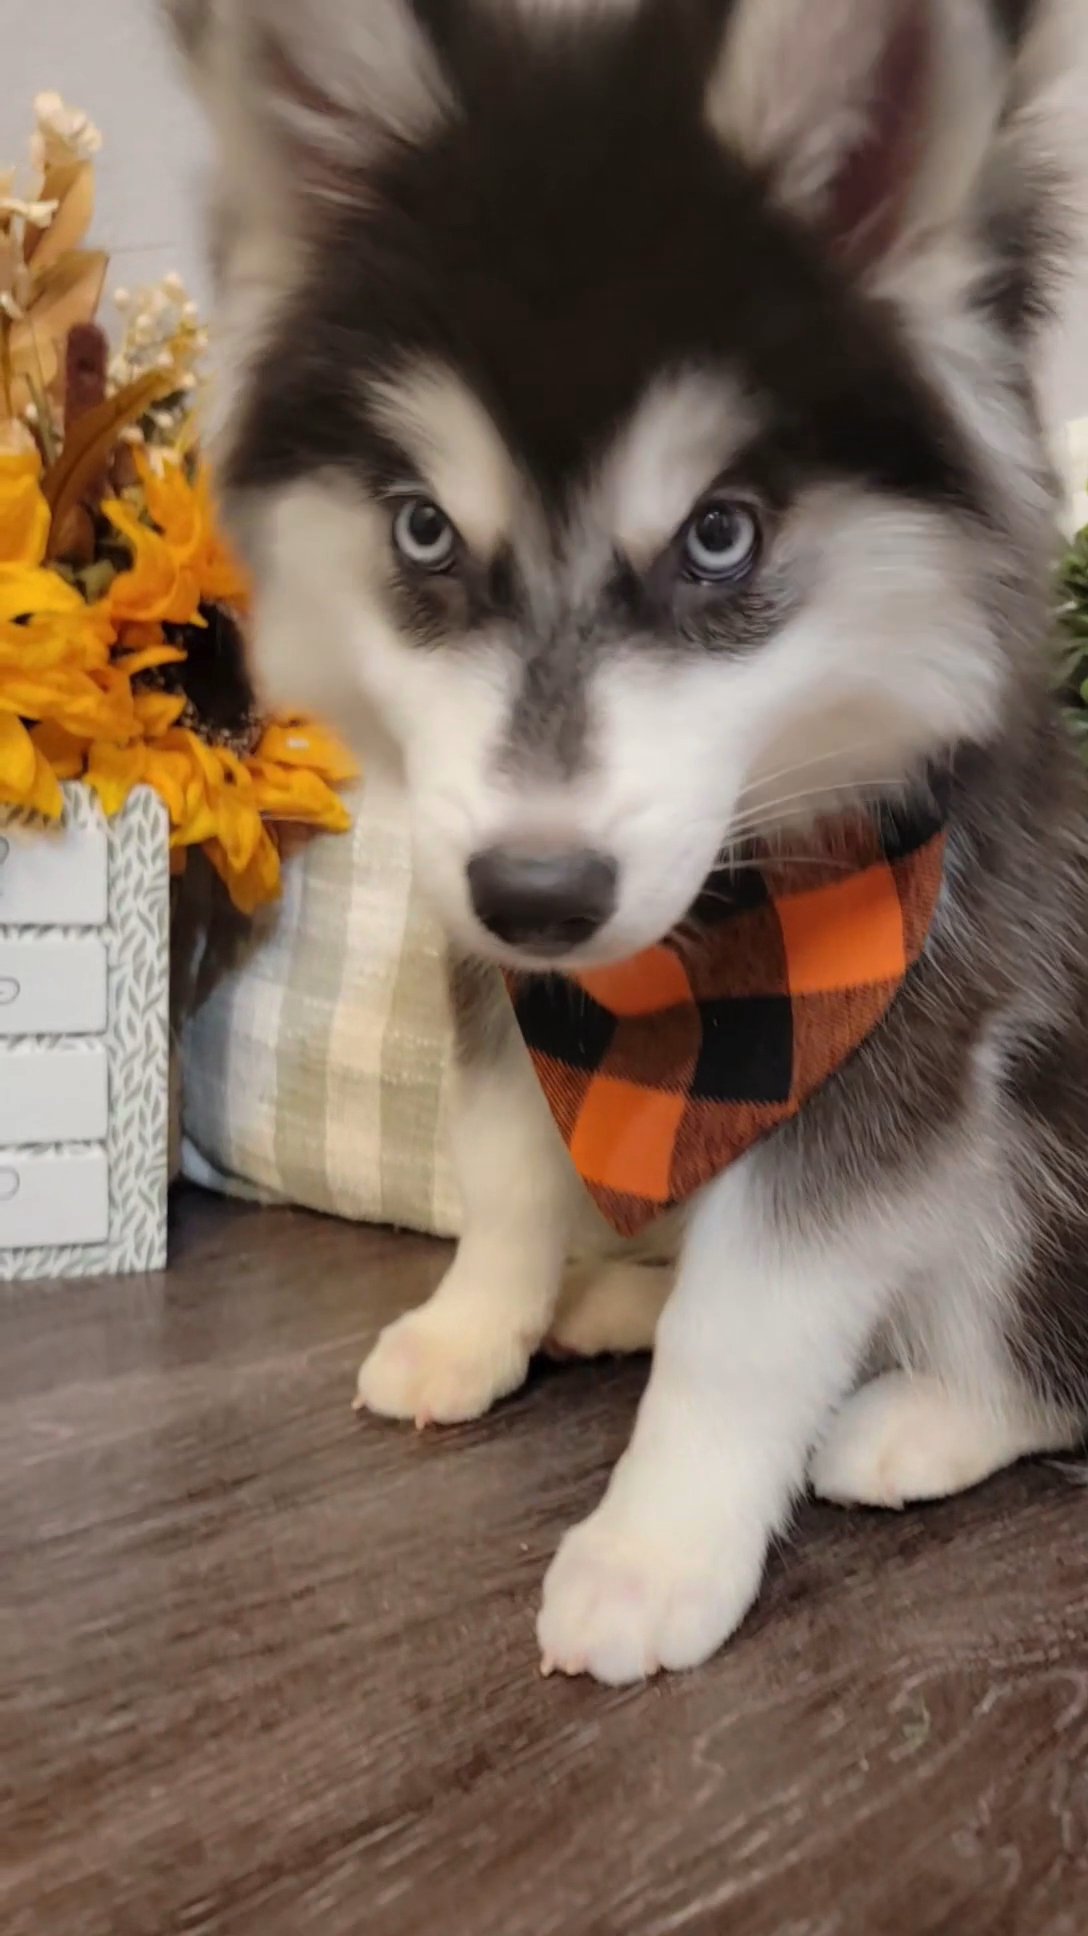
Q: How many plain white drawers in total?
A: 4